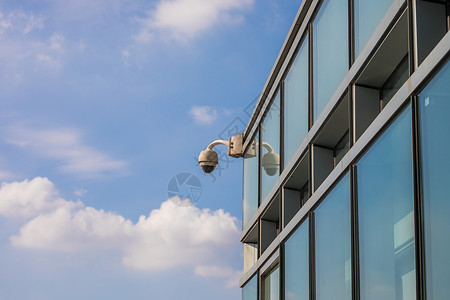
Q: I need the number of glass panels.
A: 11